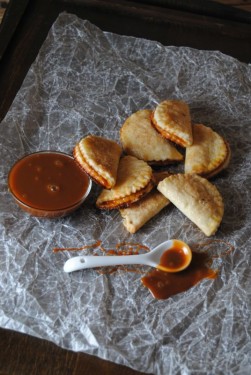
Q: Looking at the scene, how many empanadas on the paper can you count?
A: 7